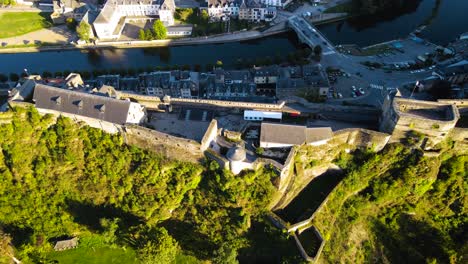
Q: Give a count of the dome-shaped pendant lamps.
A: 0